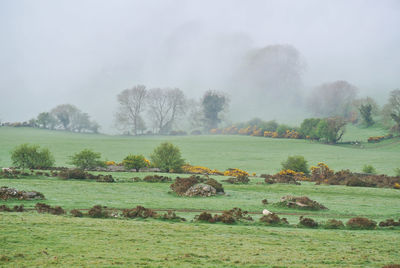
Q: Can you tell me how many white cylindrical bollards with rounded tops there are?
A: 0